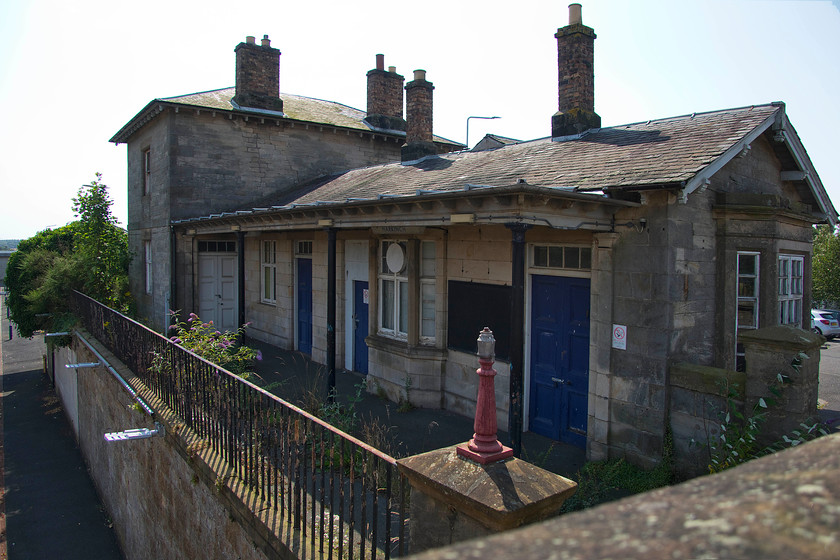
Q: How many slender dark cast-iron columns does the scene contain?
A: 3